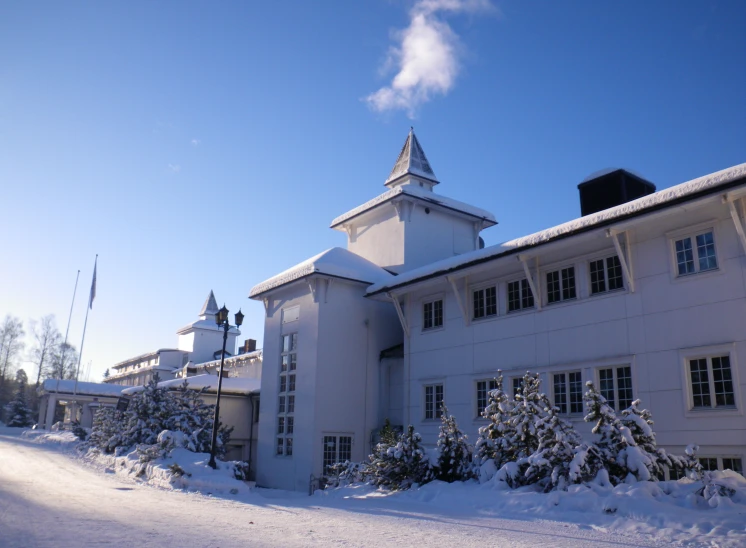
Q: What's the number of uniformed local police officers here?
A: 0